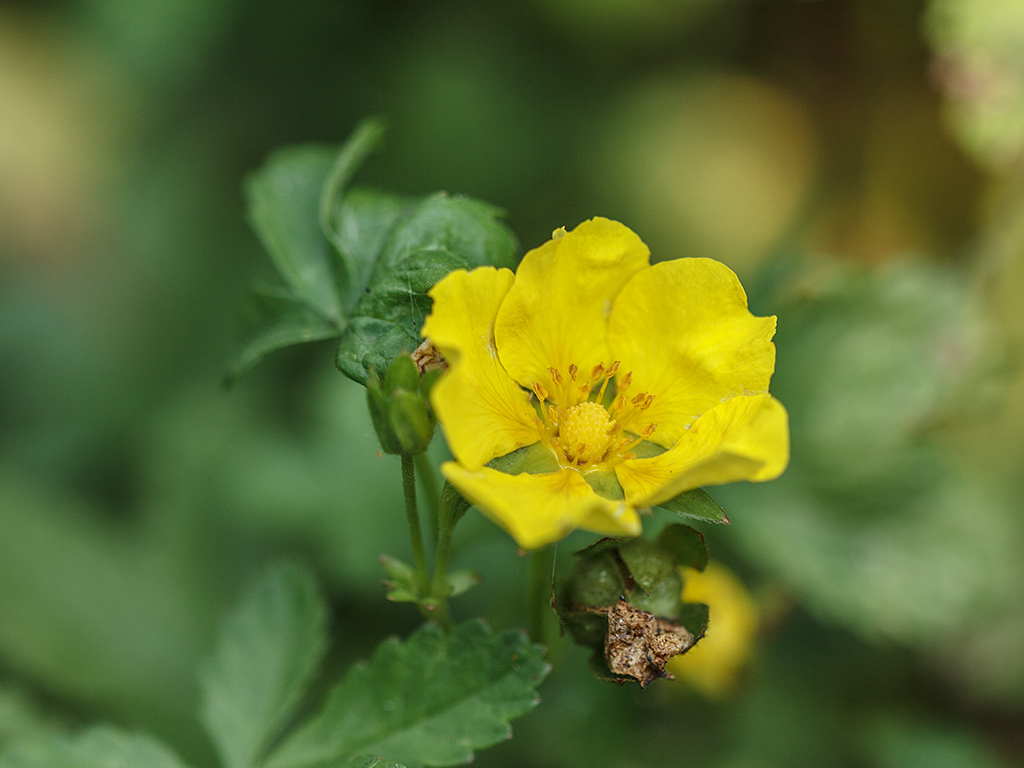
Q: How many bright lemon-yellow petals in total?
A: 5